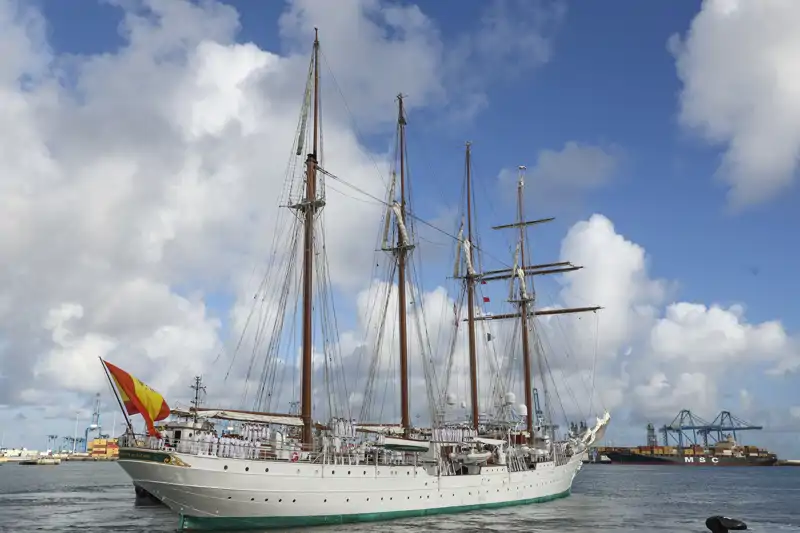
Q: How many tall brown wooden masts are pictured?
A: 4